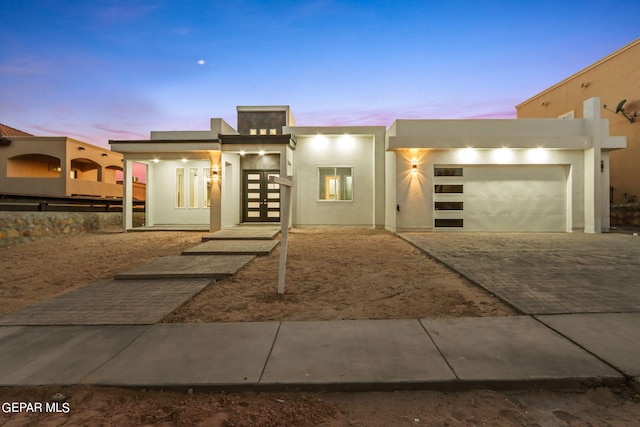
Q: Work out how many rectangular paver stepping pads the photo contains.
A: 4